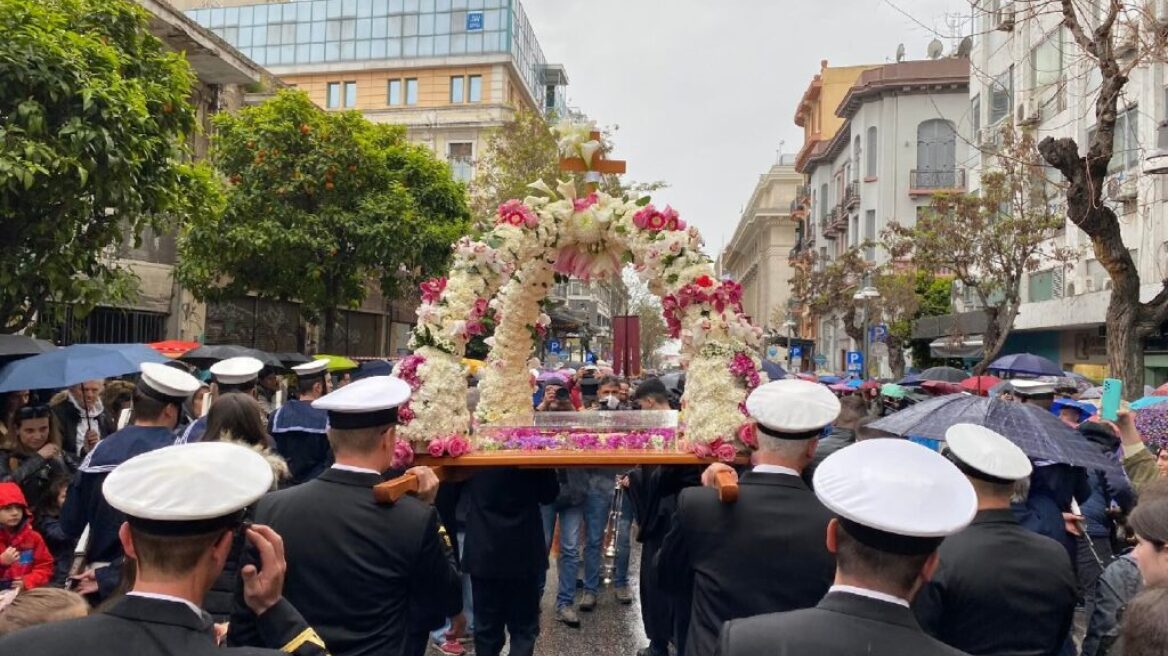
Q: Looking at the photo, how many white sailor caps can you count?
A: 9